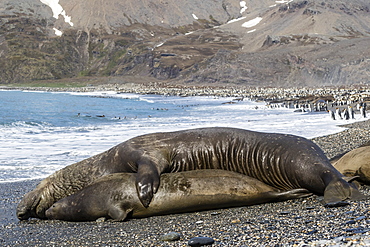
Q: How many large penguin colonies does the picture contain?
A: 1